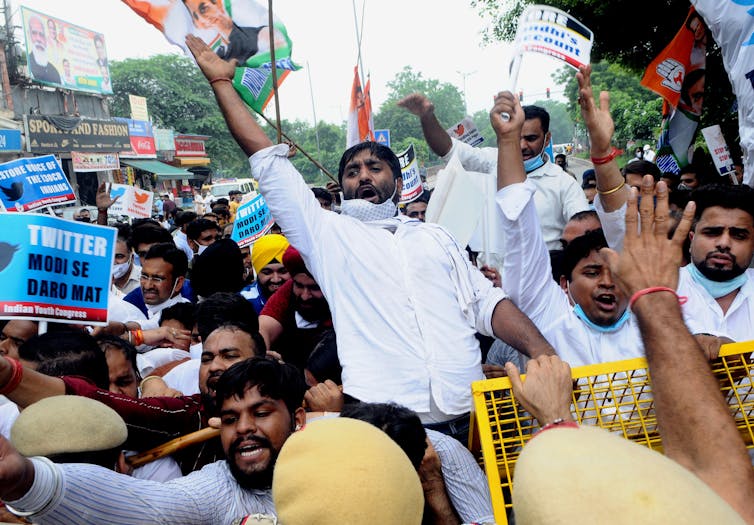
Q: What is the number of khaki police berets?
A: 3